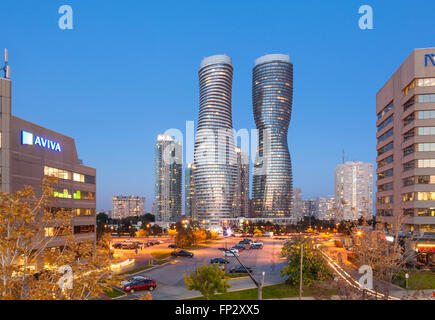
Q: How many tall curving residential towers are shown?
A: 2